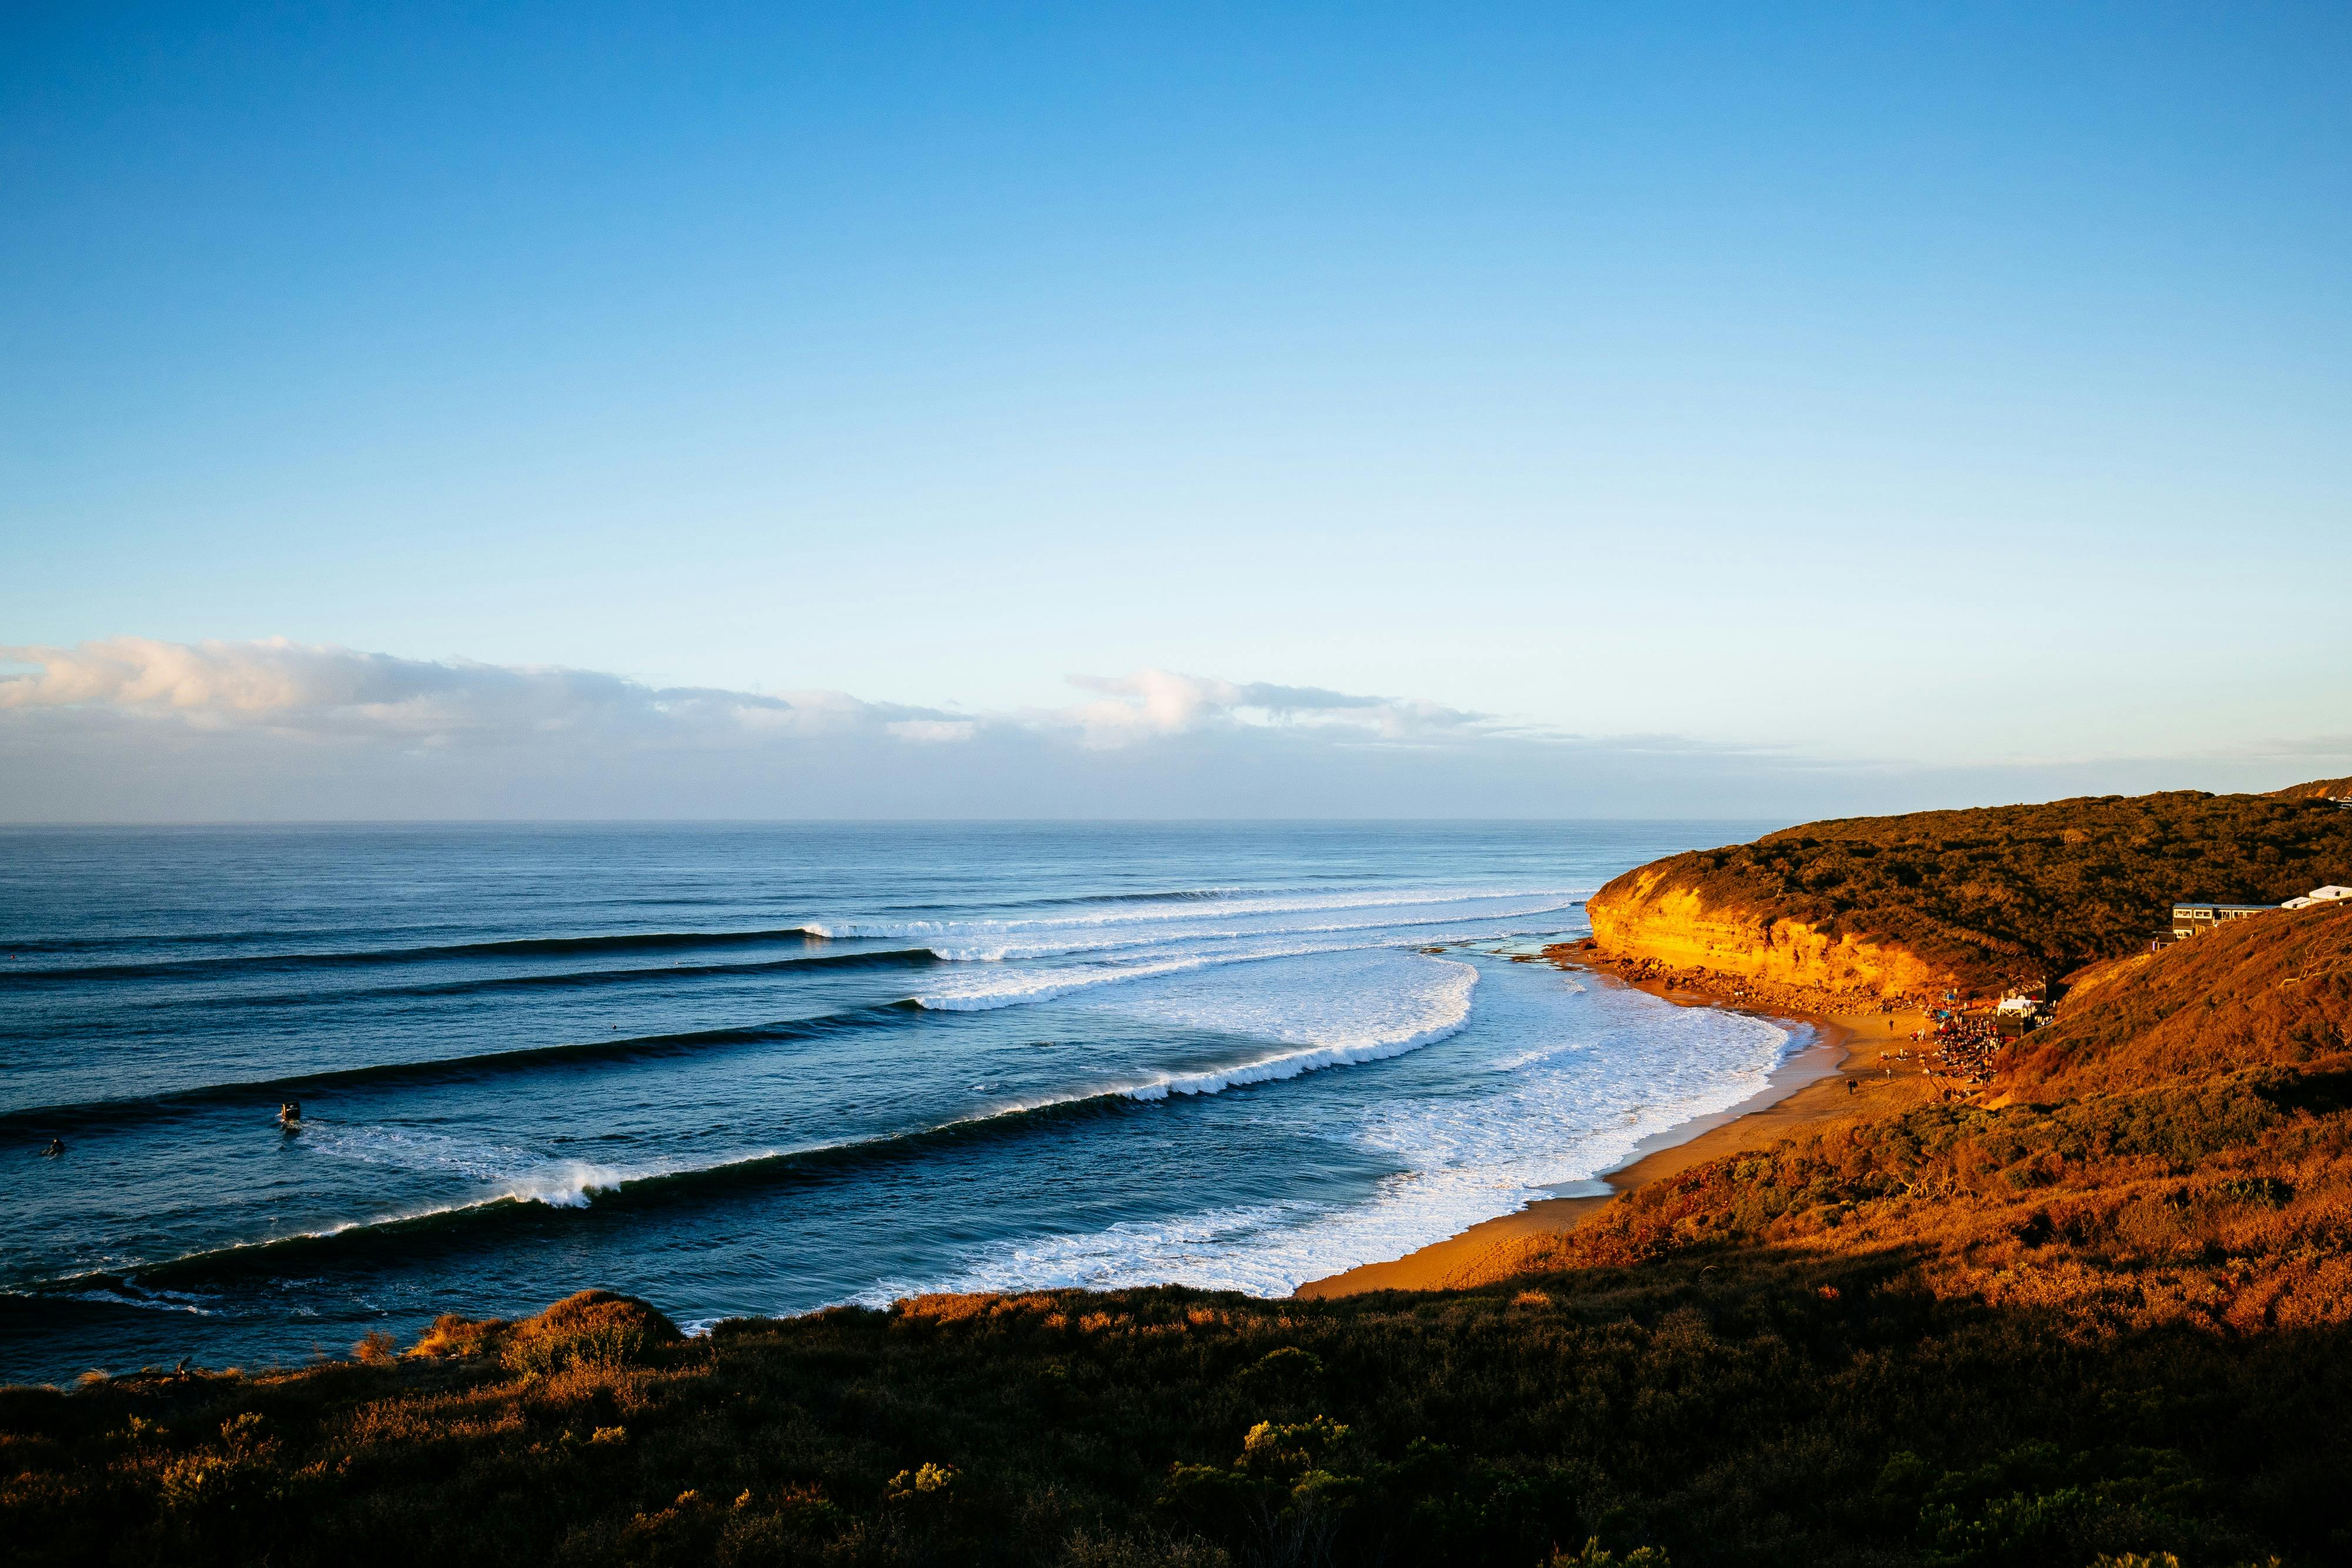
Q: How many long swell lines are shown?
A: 4